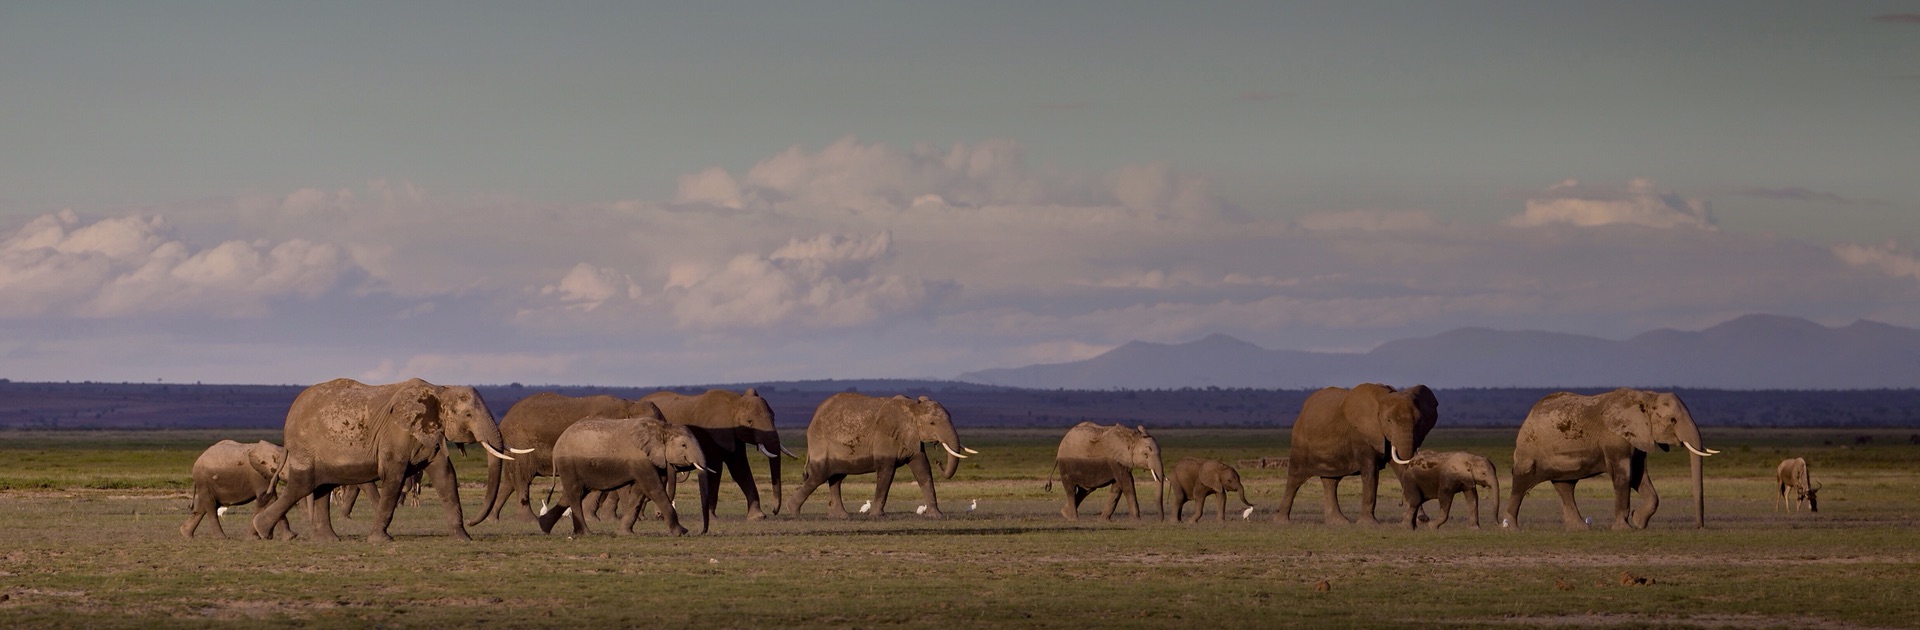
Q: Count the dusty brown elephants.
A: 11